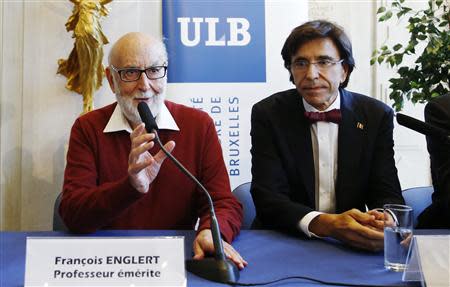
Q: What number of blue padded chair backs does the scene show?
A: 3